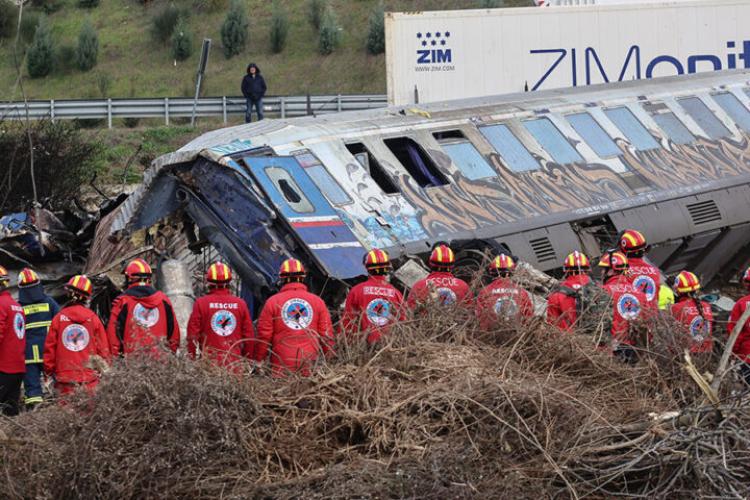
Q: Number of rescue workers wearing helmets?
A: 14